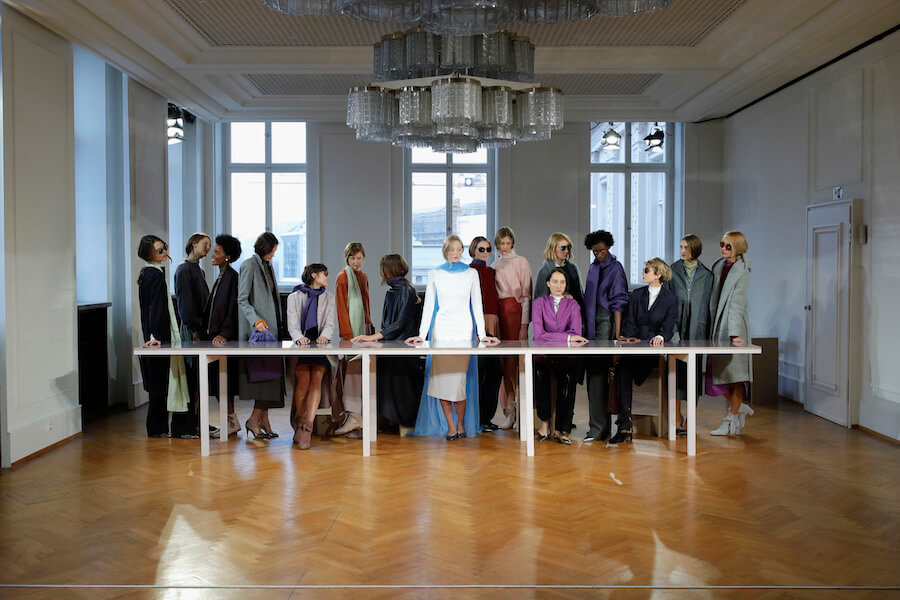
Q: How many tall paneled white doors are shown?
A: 1